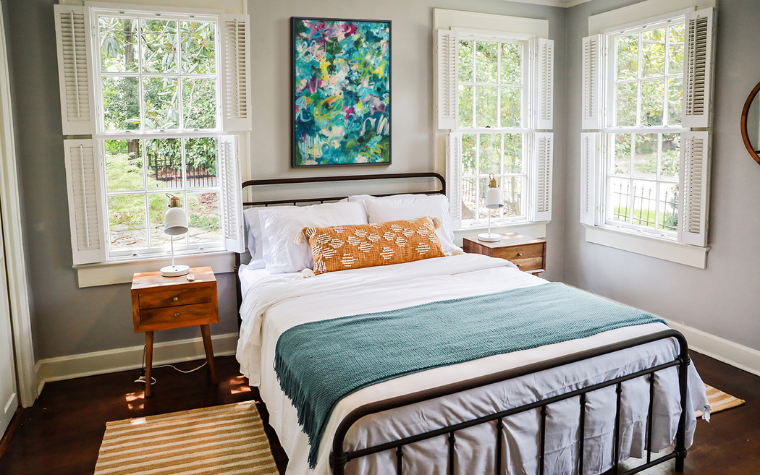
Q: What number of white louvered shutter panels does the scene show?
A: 12